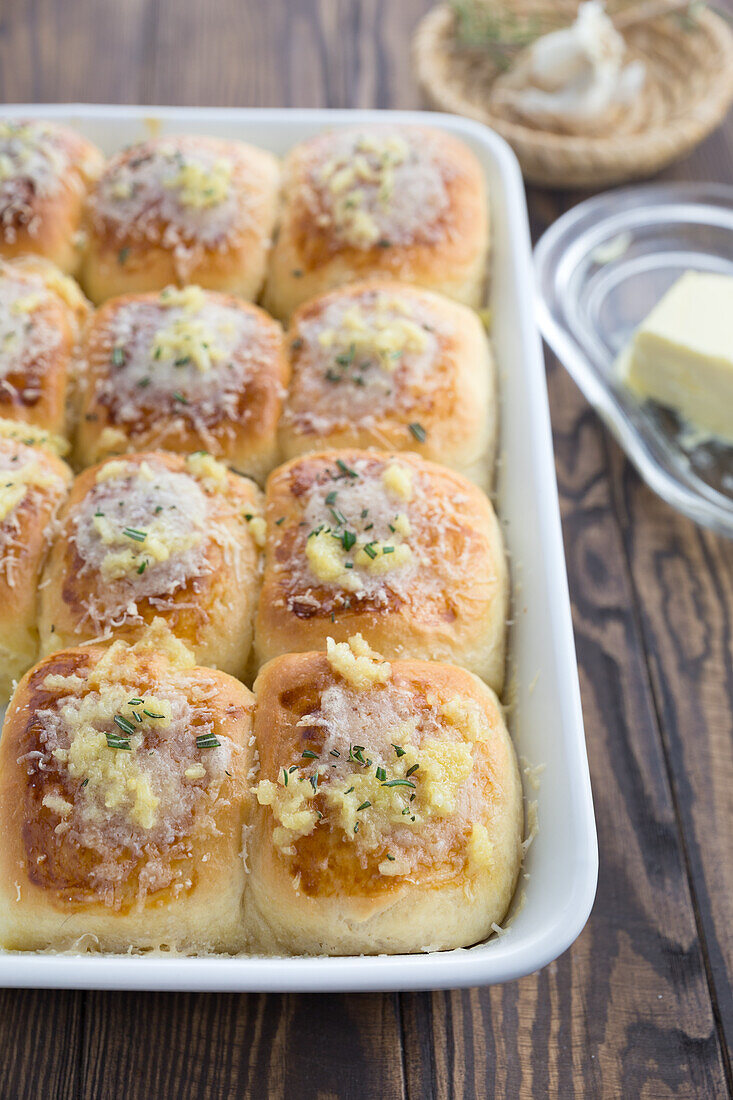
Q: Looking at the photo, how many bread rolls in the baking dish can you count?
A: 11